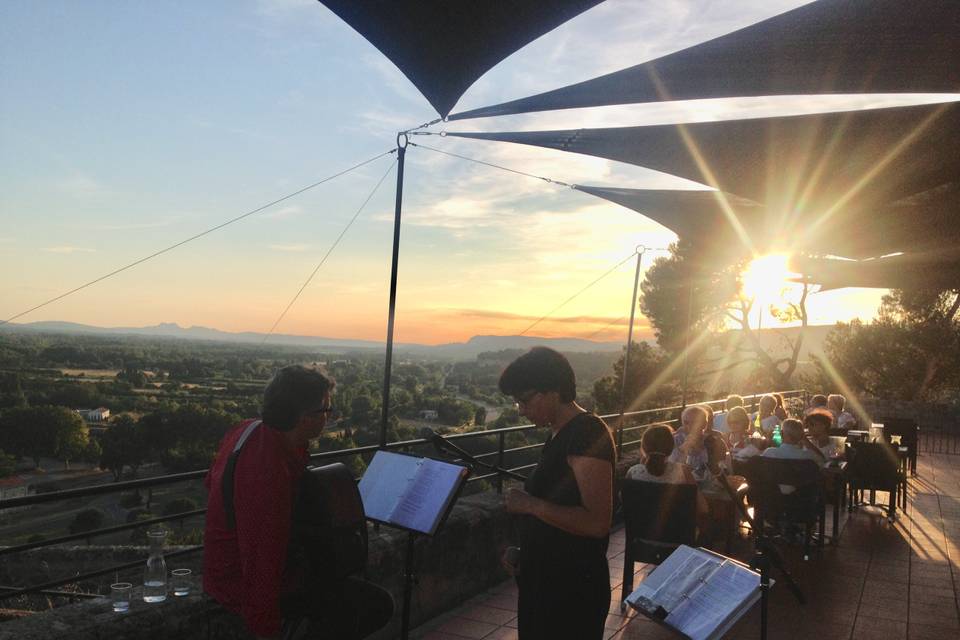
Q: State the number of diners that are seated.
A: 11